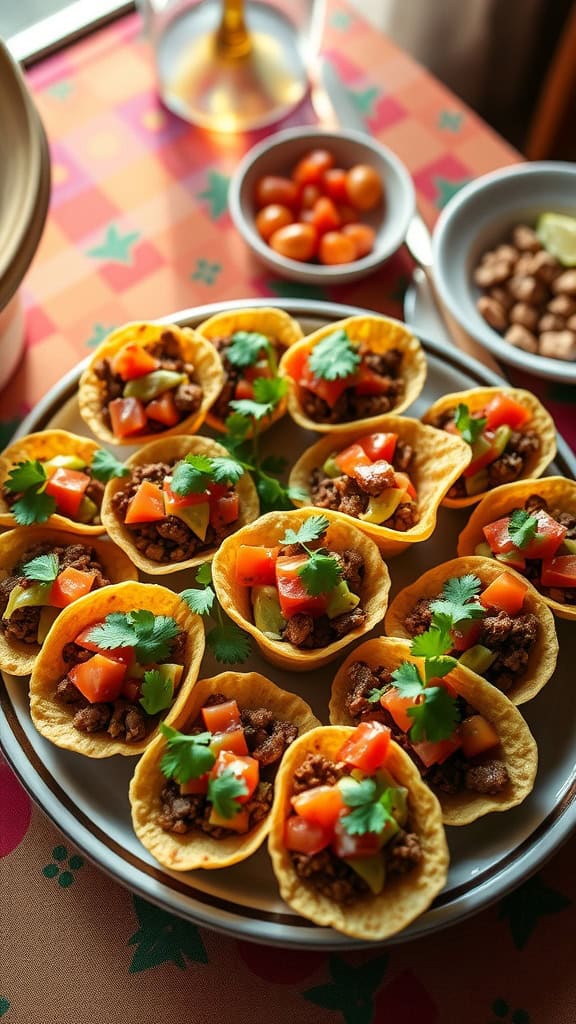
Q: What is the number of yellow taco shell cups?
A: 15